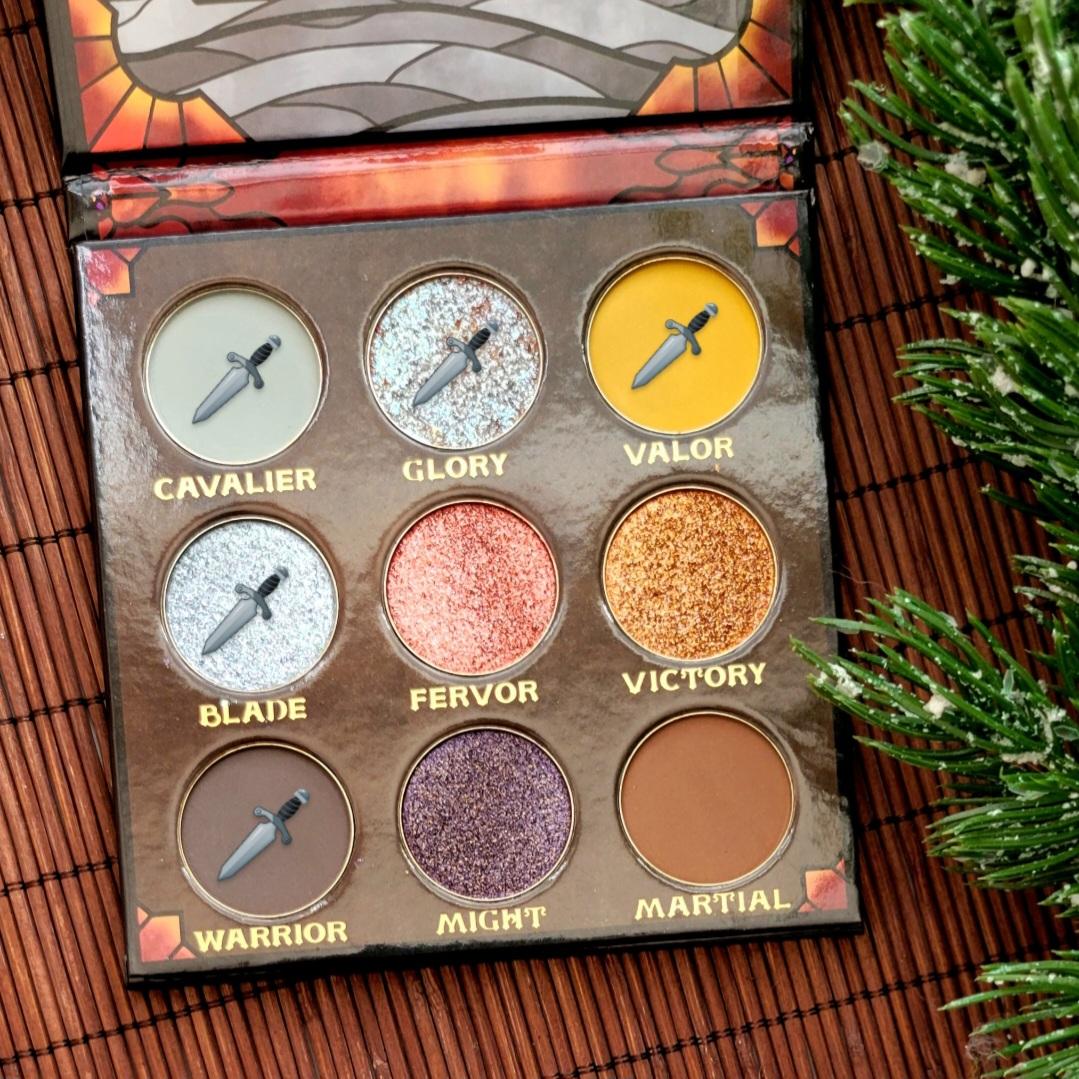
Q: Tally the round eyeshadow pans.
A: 9